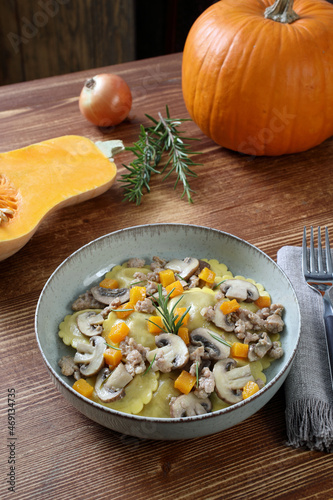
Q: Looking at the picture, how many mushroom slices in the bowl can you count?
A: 11